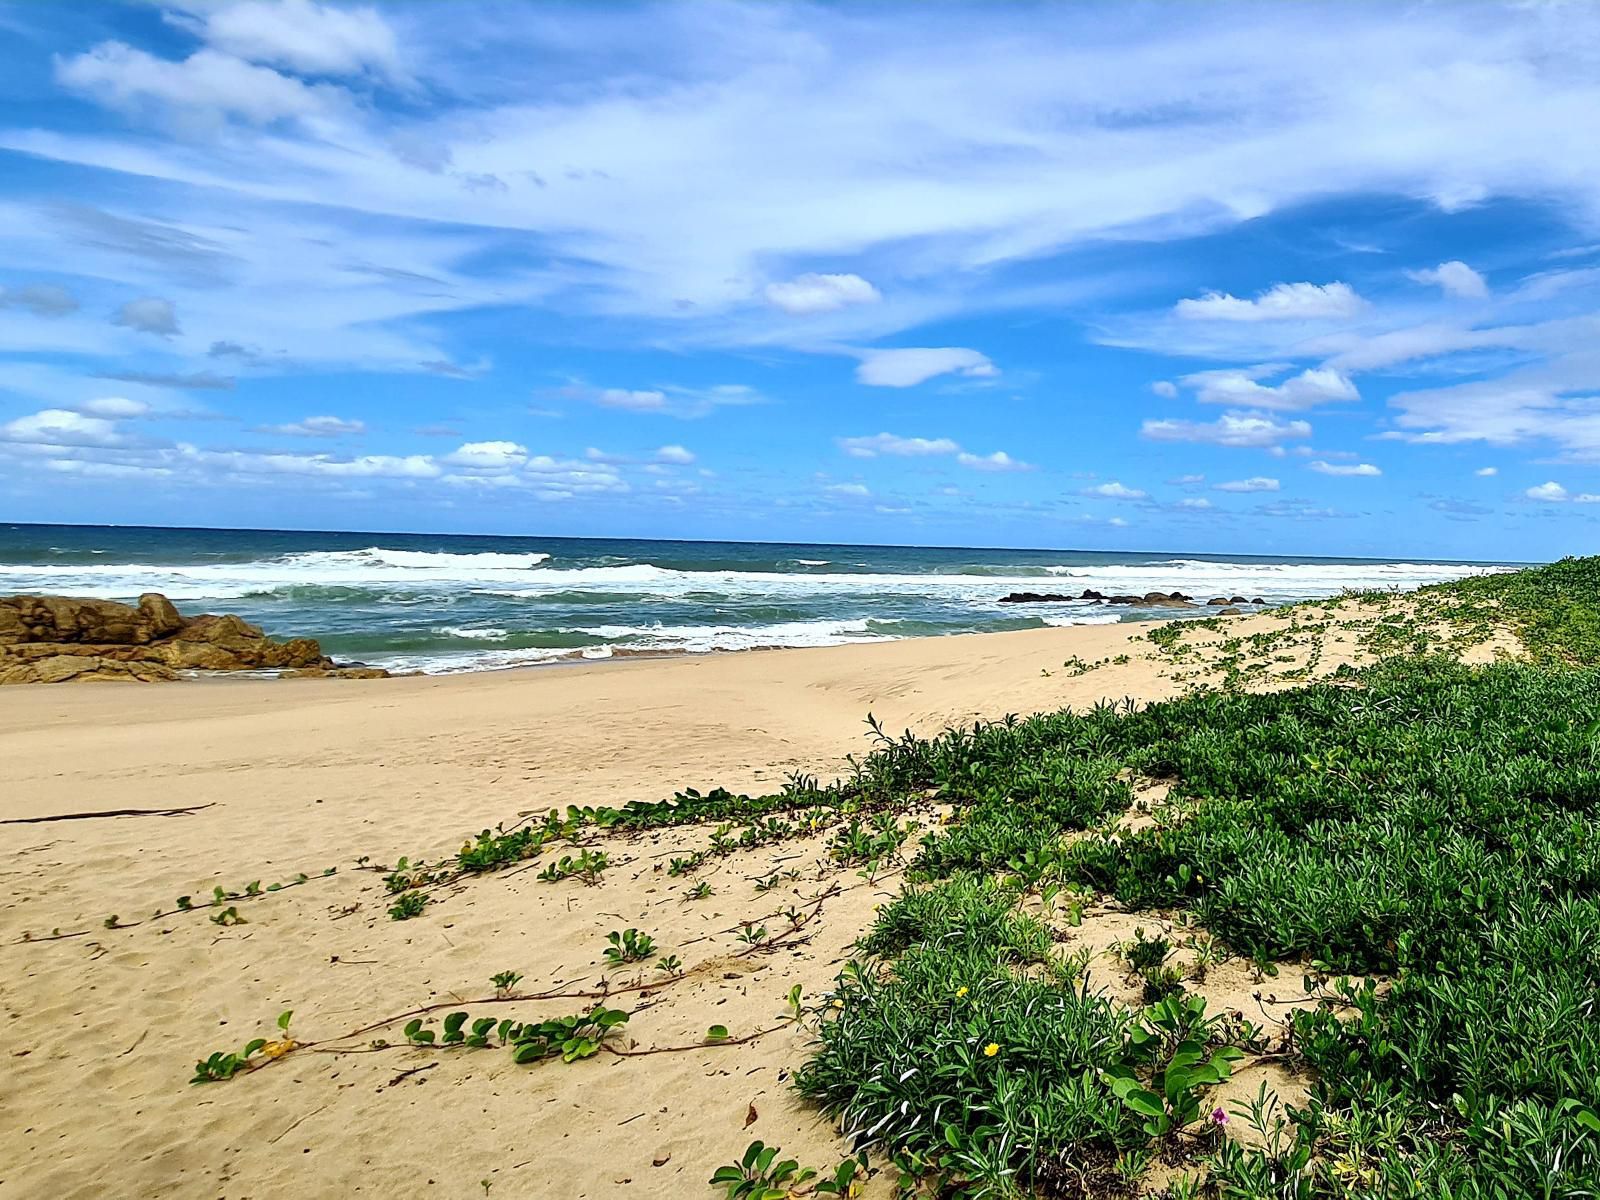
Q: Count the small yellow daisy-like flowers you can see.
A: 2